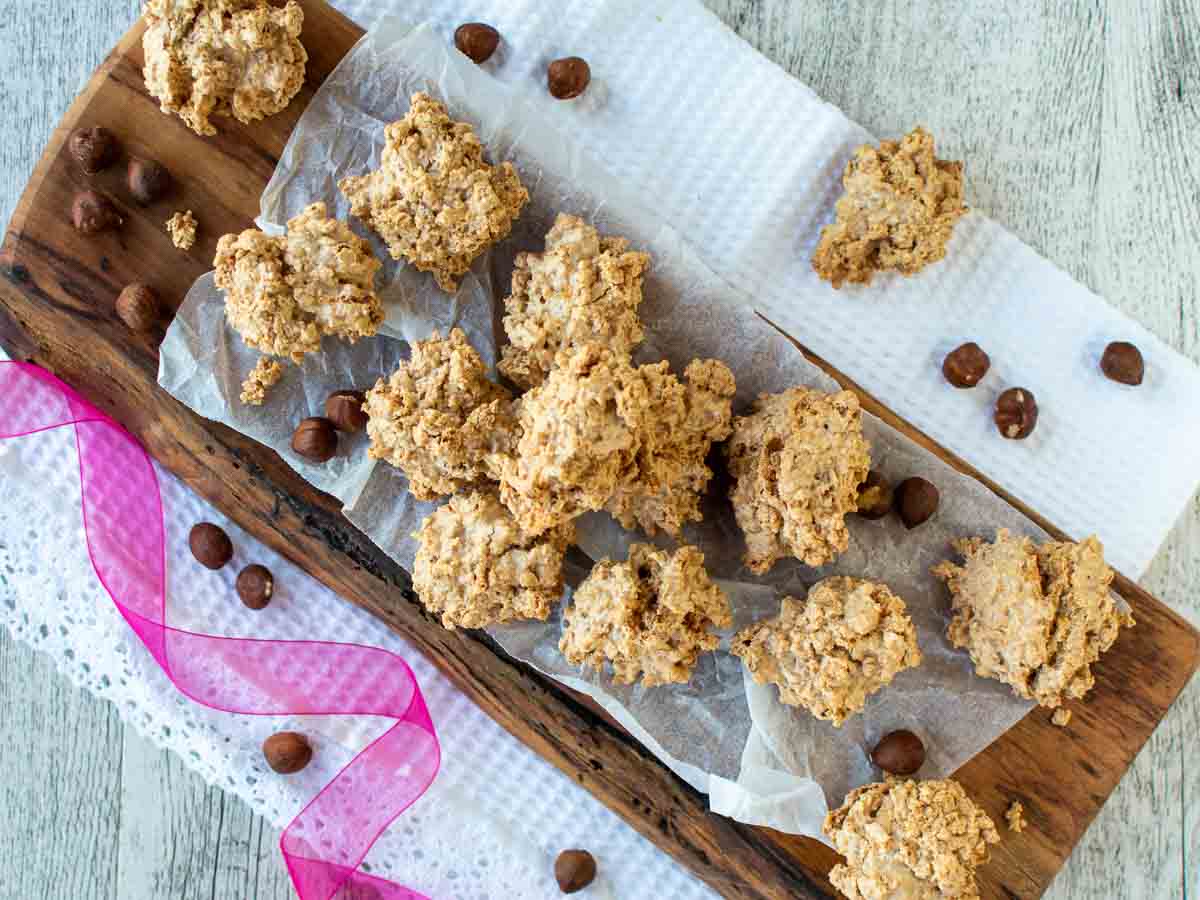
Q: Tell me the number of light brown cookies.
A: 14